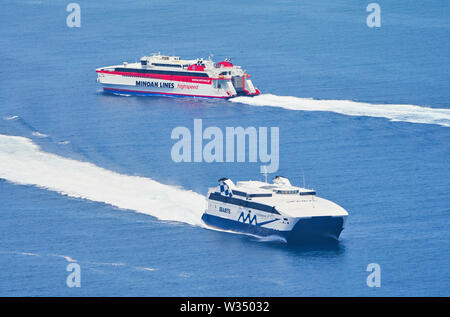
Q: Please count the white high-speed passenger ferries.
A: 2